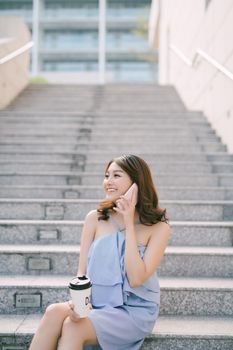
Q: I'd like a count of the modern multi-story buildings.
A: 1